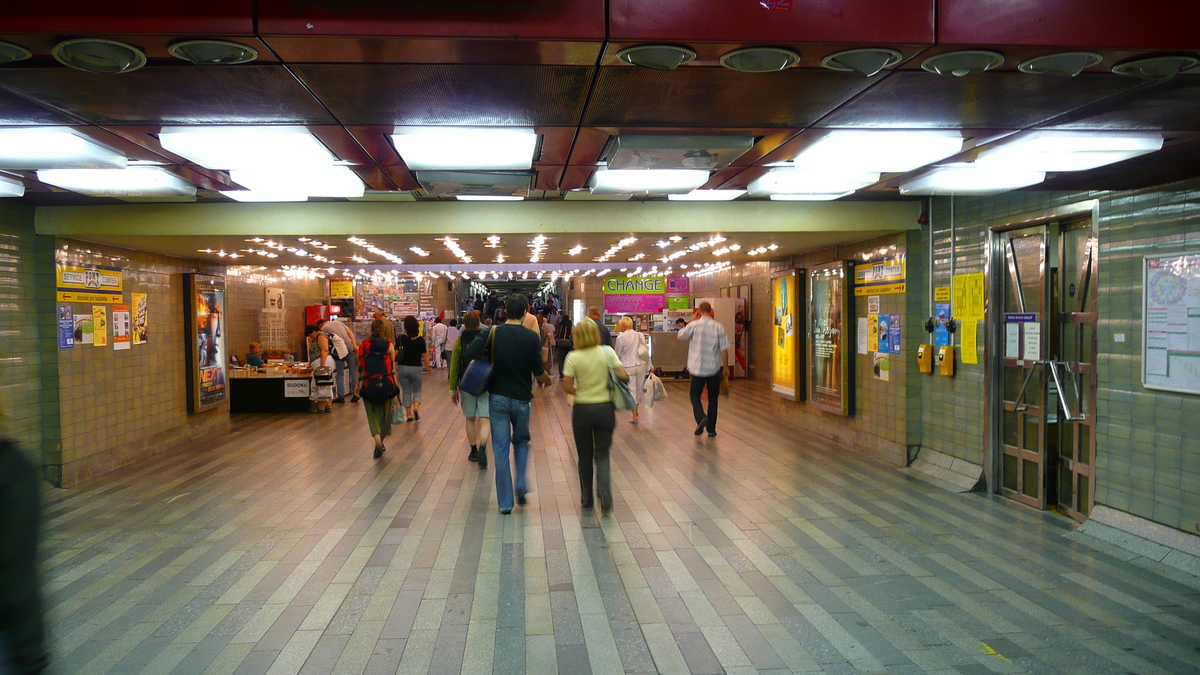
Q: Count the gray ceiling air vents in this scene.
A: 9